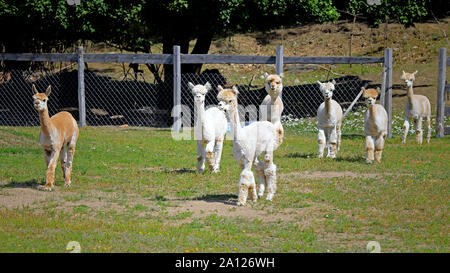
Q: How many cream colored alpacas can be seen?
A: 6